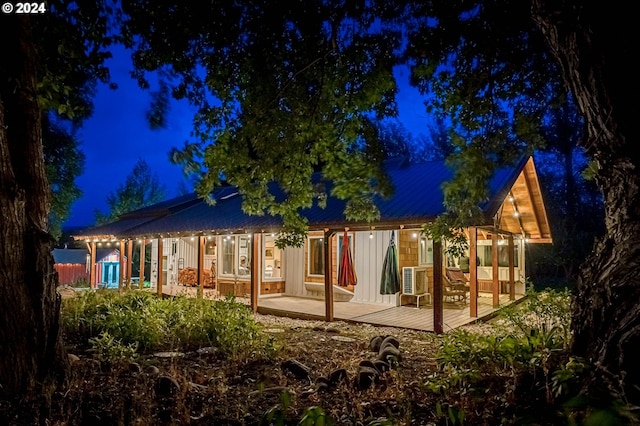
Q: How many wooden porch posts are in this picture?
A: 12